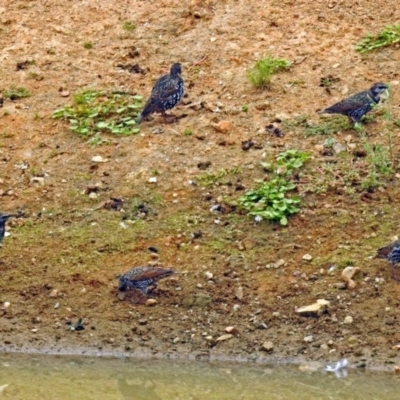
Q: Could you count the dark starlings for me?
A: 5